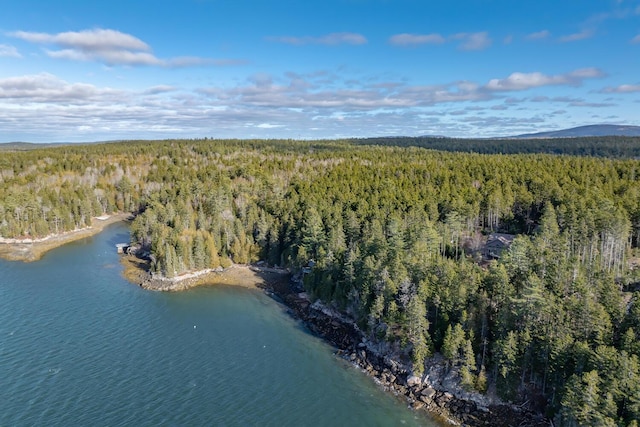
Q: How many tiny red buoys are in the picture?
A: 0